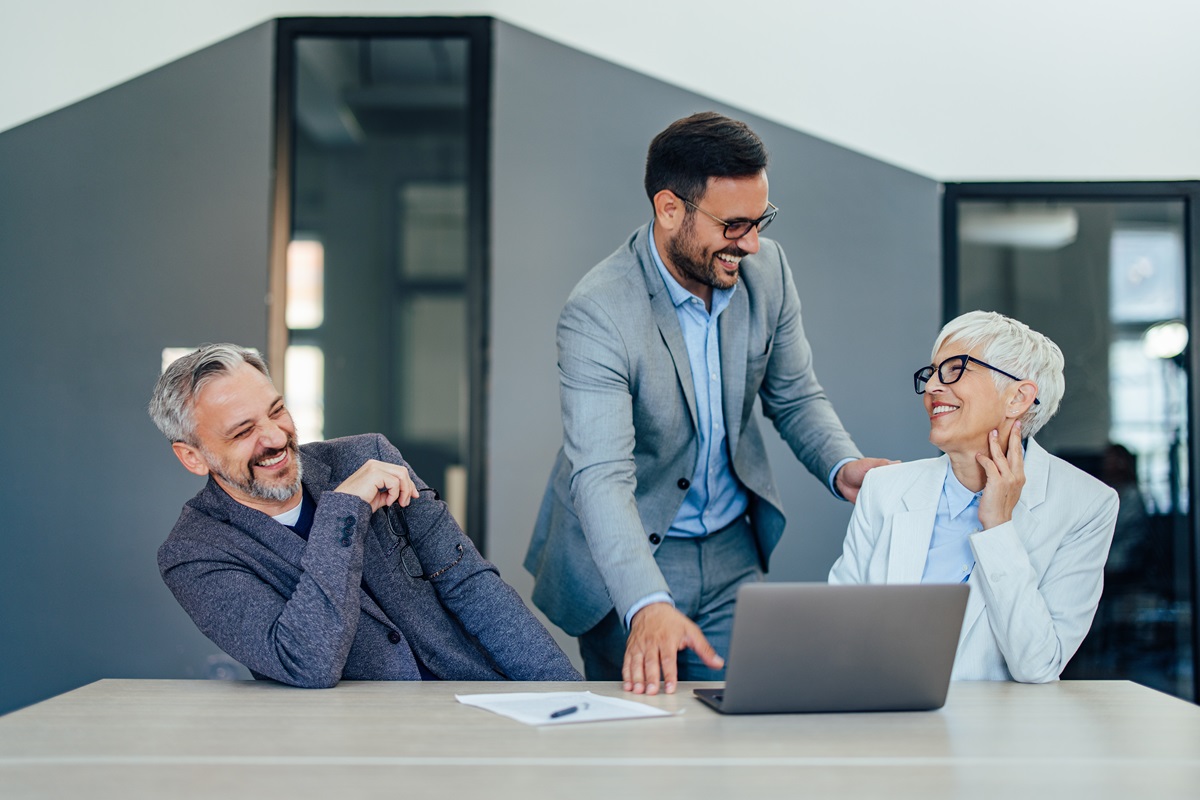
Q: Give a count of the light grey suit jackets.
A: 1